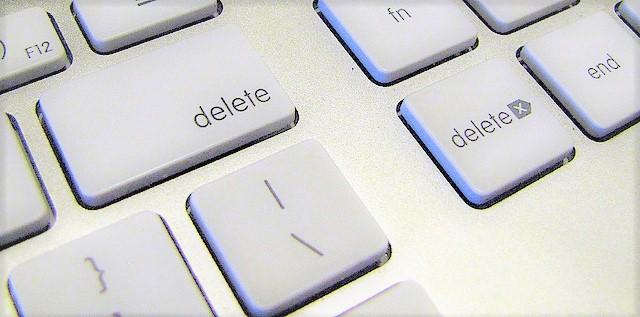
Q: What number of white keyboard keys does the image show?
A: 12